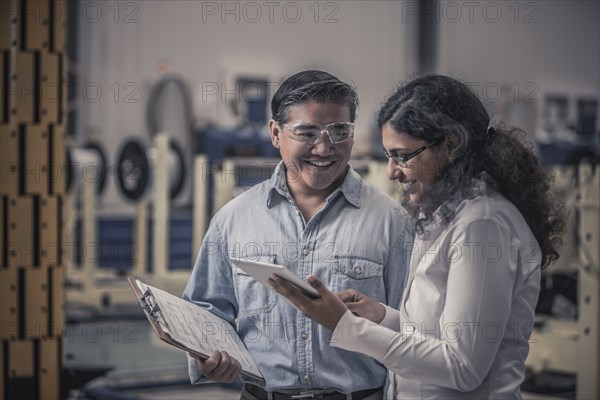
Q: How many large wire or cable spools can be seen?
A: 2